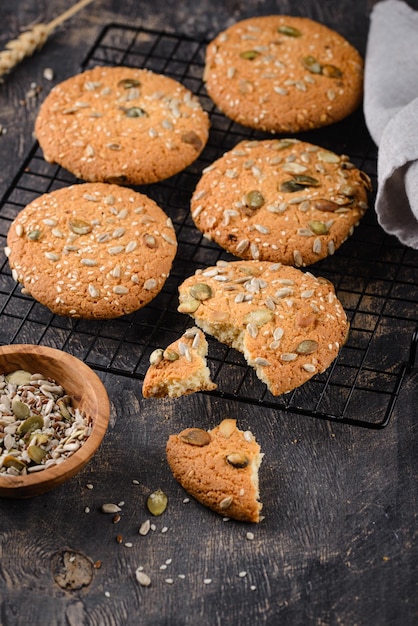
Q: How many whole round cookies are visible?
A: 4